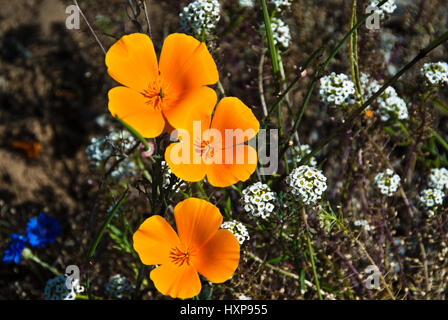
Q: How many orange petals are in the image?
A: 12